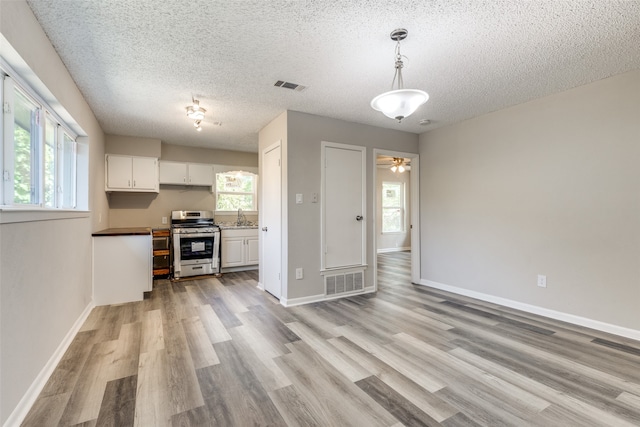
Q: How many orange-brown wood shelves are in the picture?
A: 3